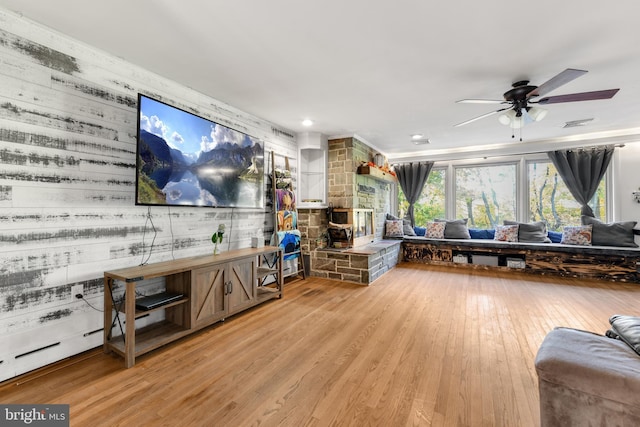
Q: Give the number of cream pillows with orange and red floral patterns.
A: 4